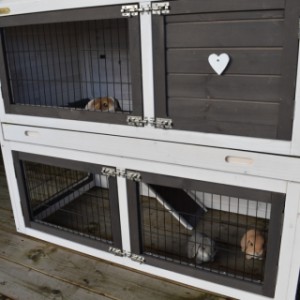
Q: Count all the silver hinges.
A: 8